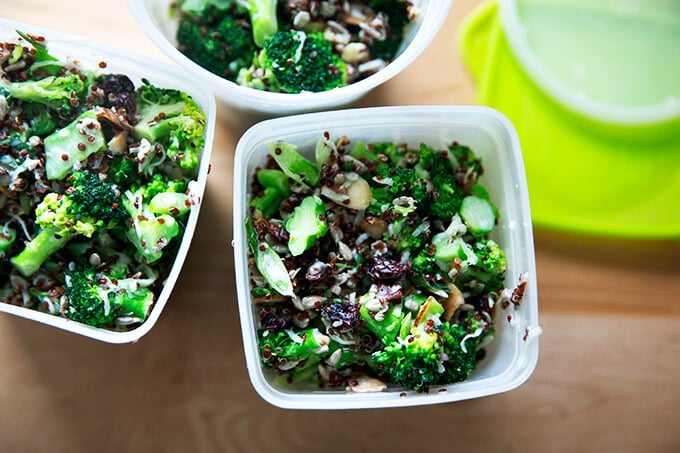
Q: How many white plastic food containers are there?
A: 3